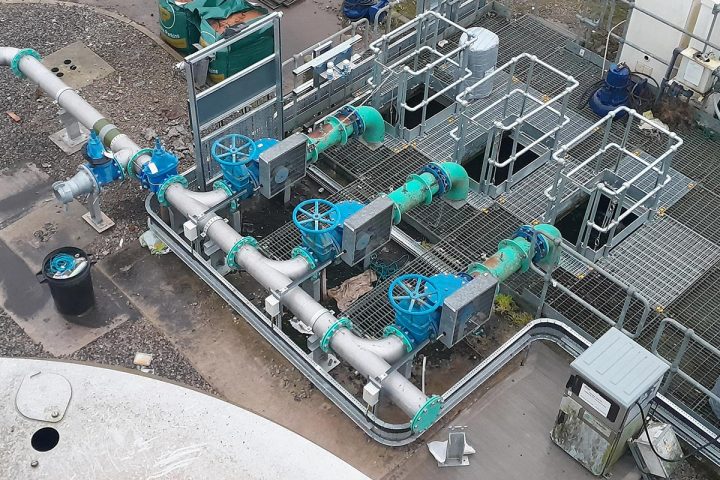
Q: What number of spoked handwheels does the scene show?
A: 3